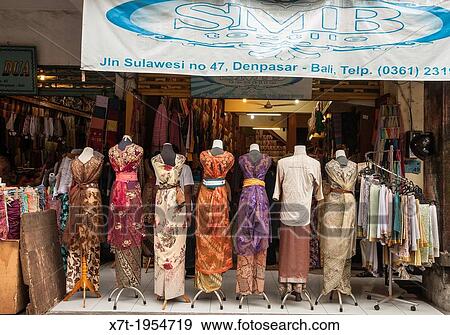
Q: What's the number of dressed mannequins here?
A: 7